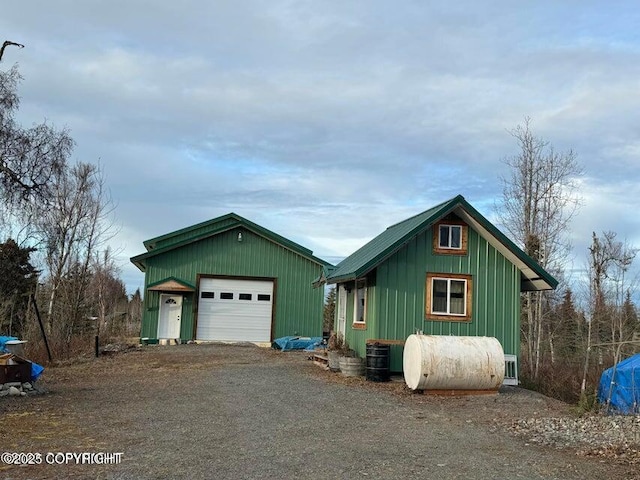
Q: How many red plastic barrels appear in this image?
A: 0